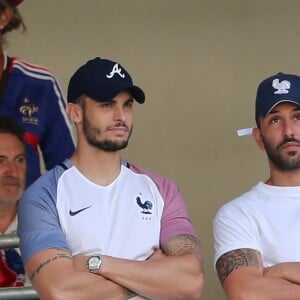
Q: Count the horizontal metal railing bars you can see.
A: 2